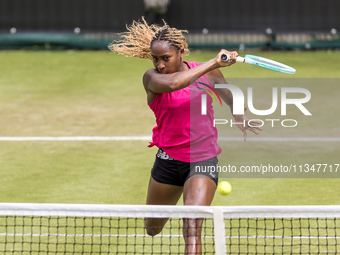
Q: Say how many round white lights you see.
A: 5